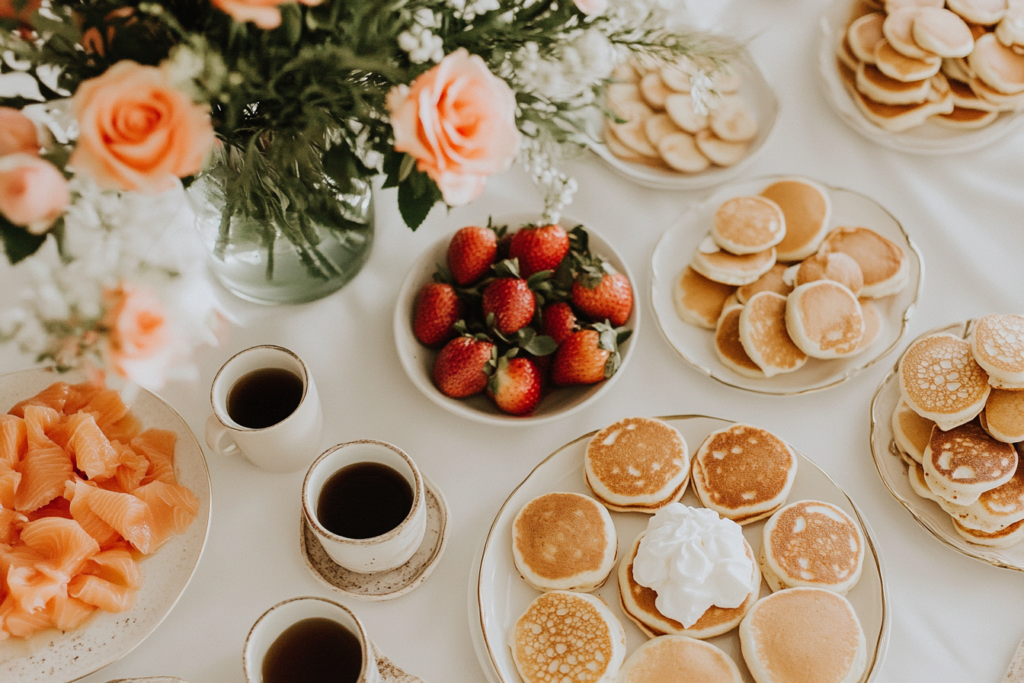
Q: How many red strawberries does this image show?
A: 9